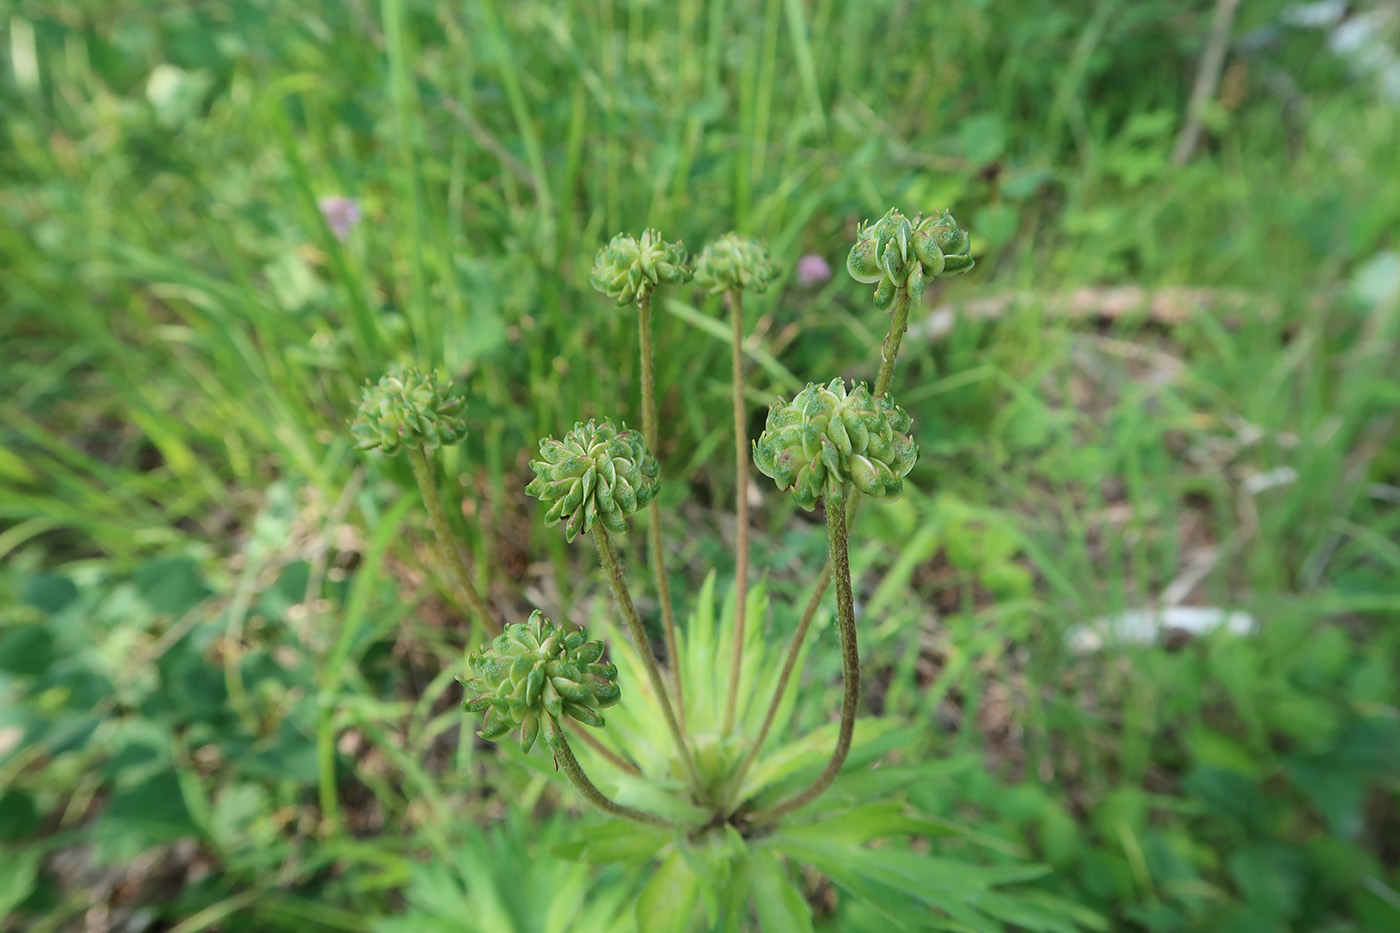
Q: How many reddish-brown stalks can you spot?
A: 7